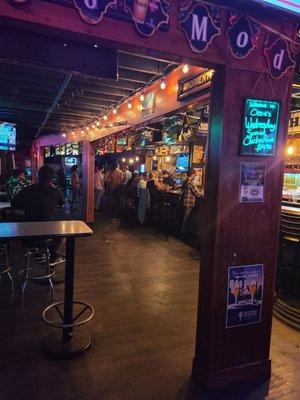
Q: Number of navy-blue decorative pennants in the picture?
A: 5